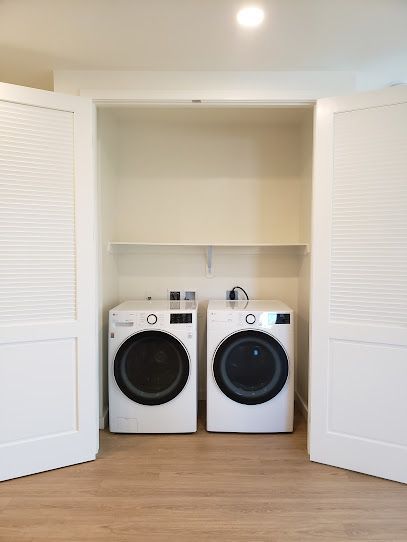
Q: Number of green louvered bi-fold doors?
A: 0